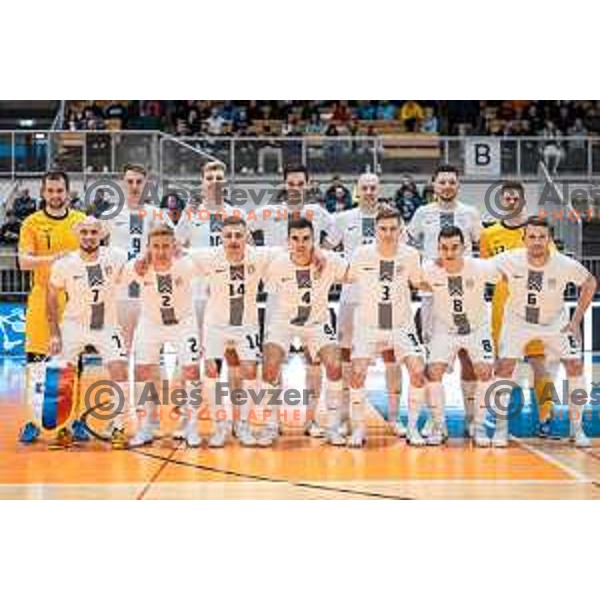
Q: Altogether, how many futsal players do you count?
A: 14